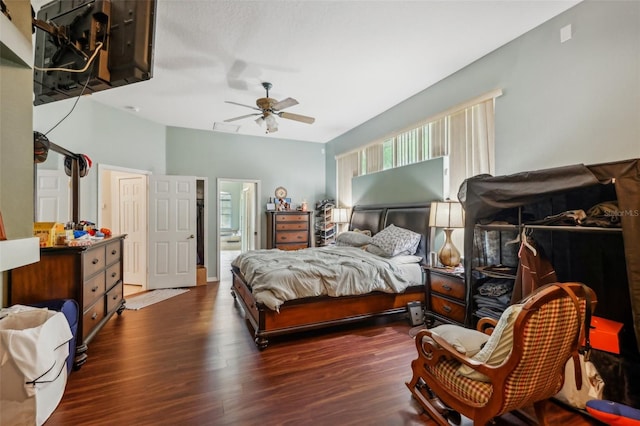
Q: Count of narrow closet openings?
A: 1